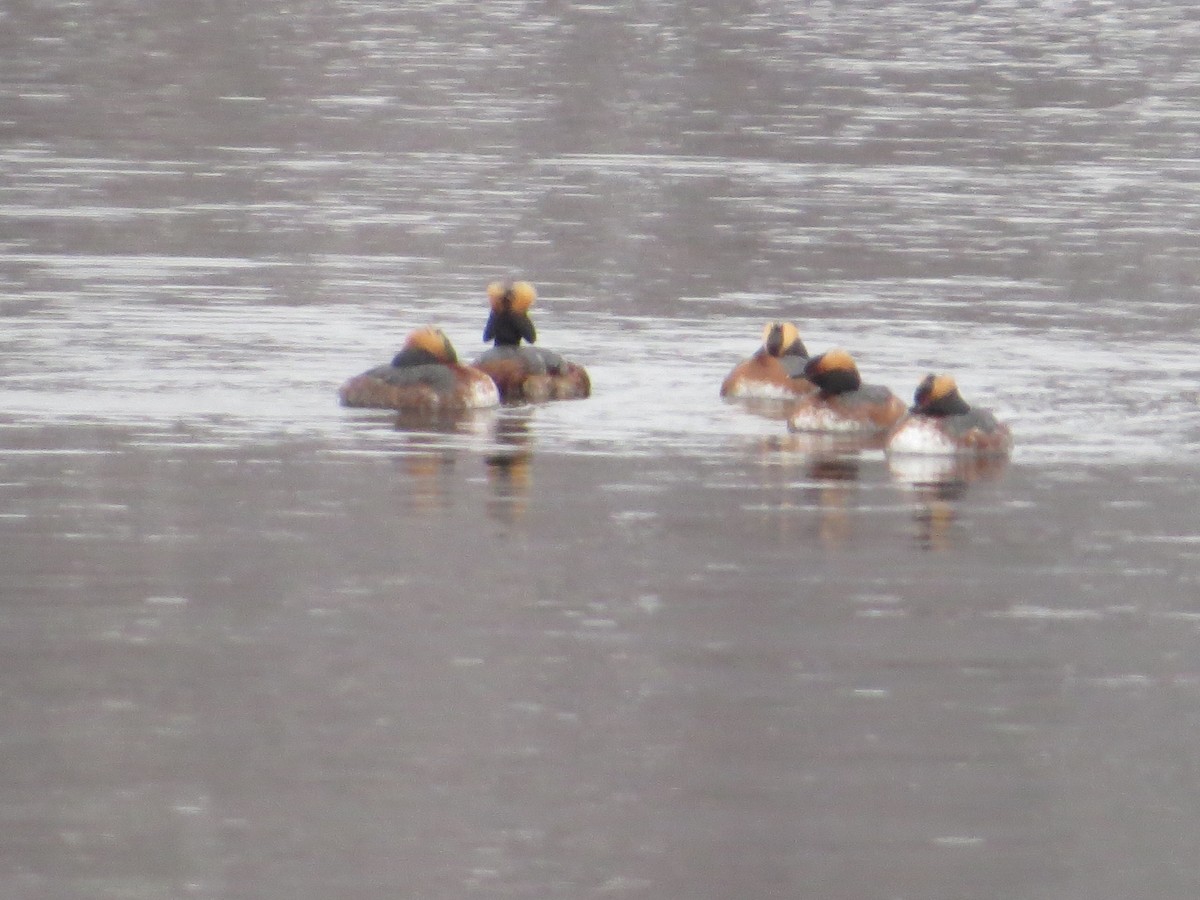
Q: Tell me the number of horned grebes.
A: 5